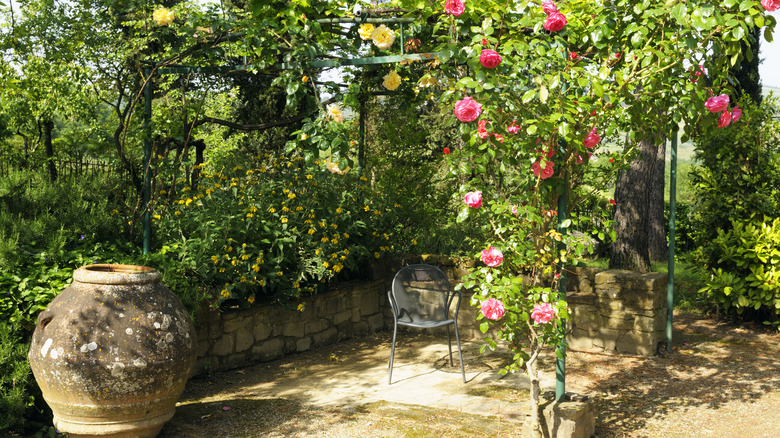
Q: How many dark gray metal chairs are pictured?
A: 1